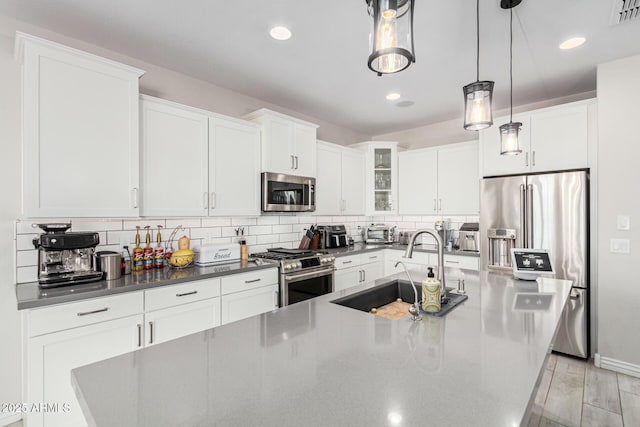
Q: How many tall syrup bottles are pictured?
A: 3